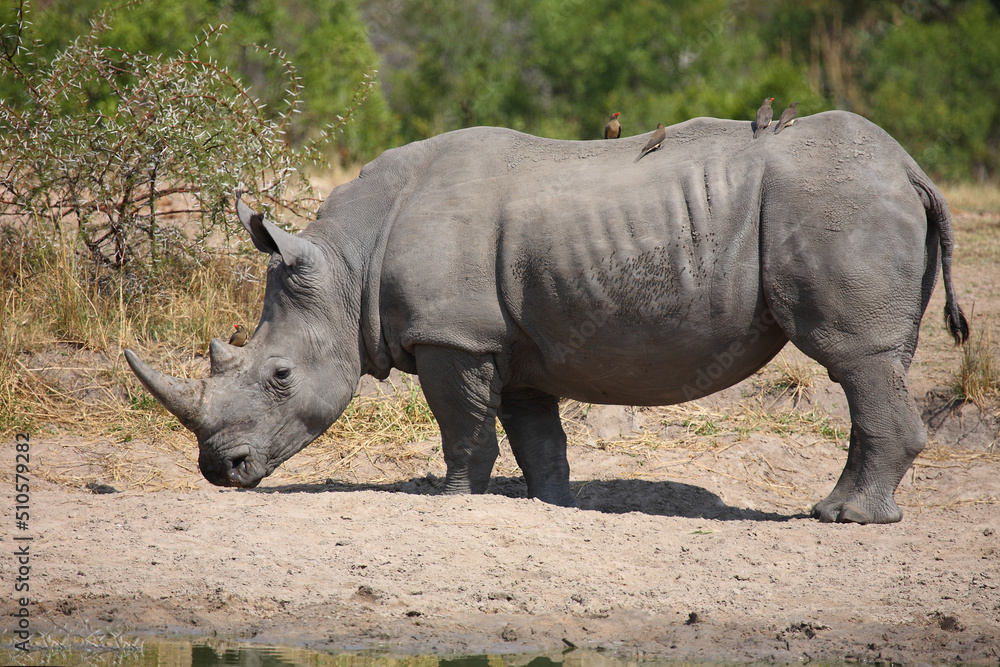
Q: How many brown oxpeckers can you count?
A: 5